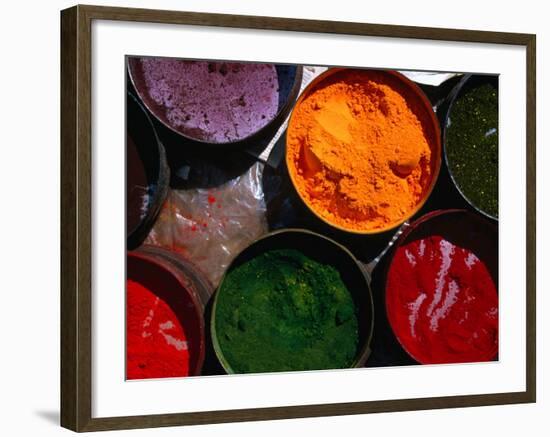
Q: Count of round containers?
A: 7